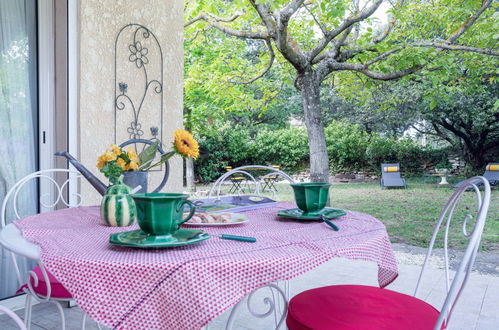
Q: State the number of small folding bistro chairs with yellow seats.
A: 2